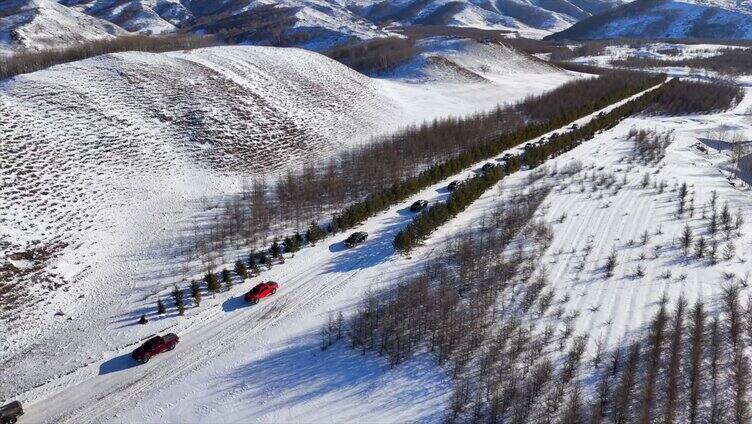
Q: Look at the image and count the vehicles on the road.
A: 13